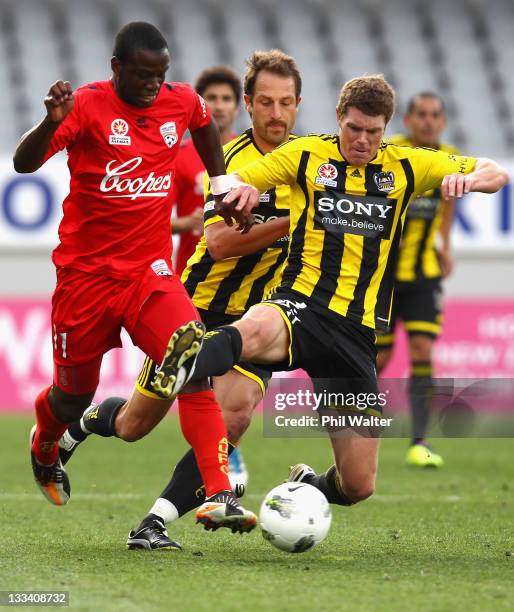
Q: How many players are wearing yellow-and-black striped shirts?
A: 3